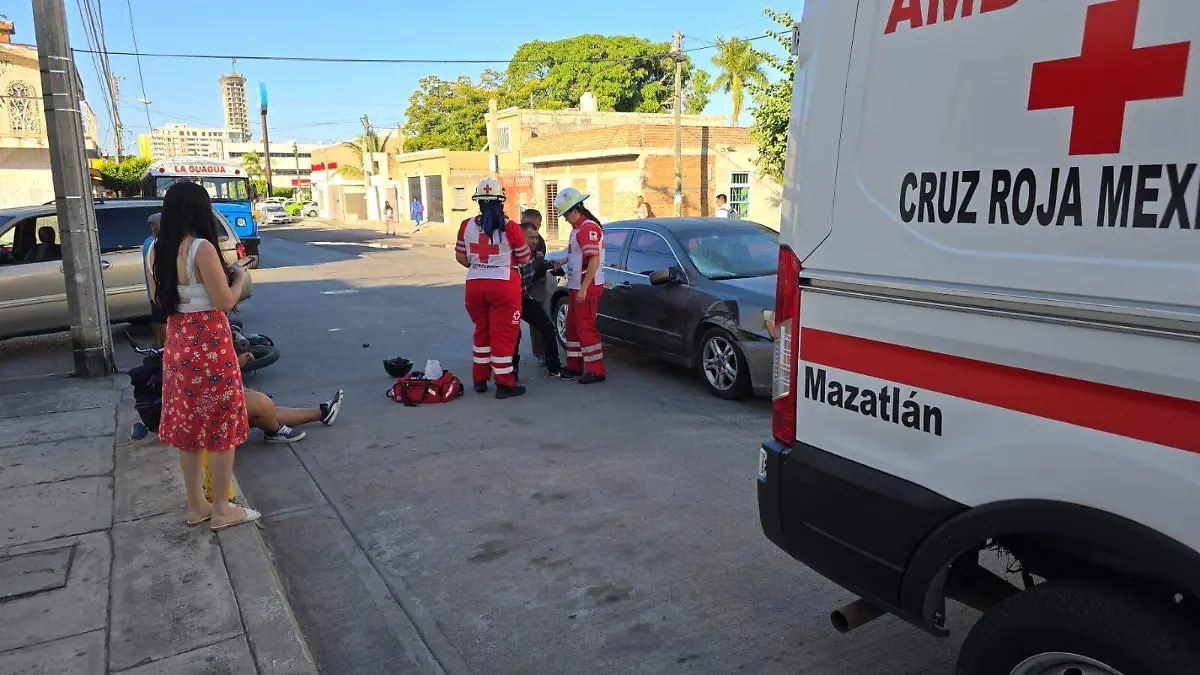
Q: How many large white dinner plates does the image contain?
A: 0